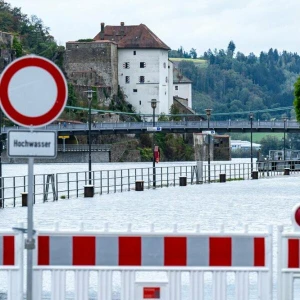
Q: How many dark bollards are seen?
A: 7